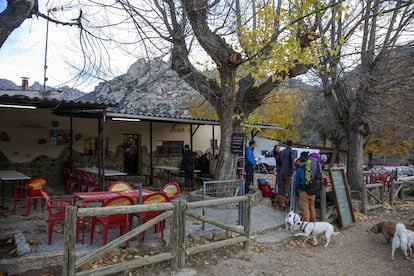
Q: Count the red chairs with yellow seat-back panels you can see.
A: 6